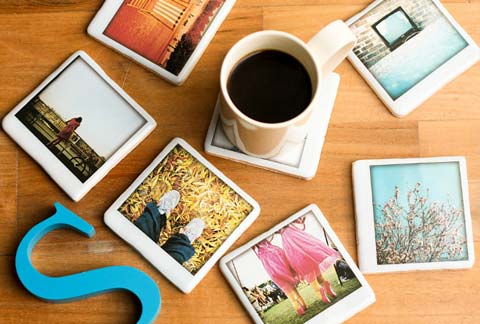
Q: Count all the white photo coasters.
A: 7